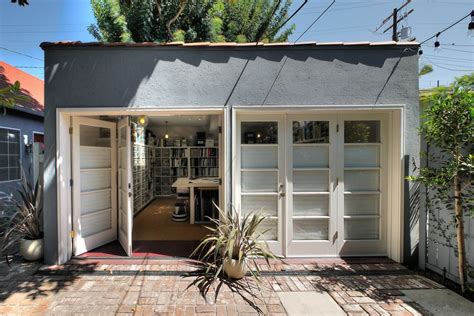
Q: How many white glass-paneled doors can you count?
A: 5